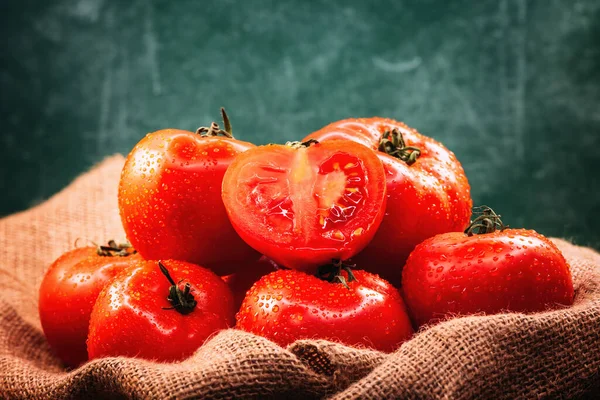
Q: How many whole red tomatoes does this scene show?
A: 6